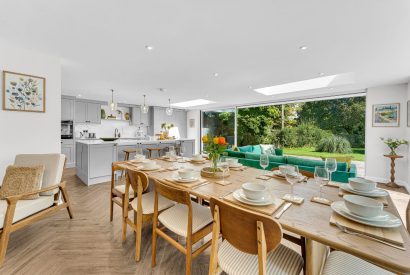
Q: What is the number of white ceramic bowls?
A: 10